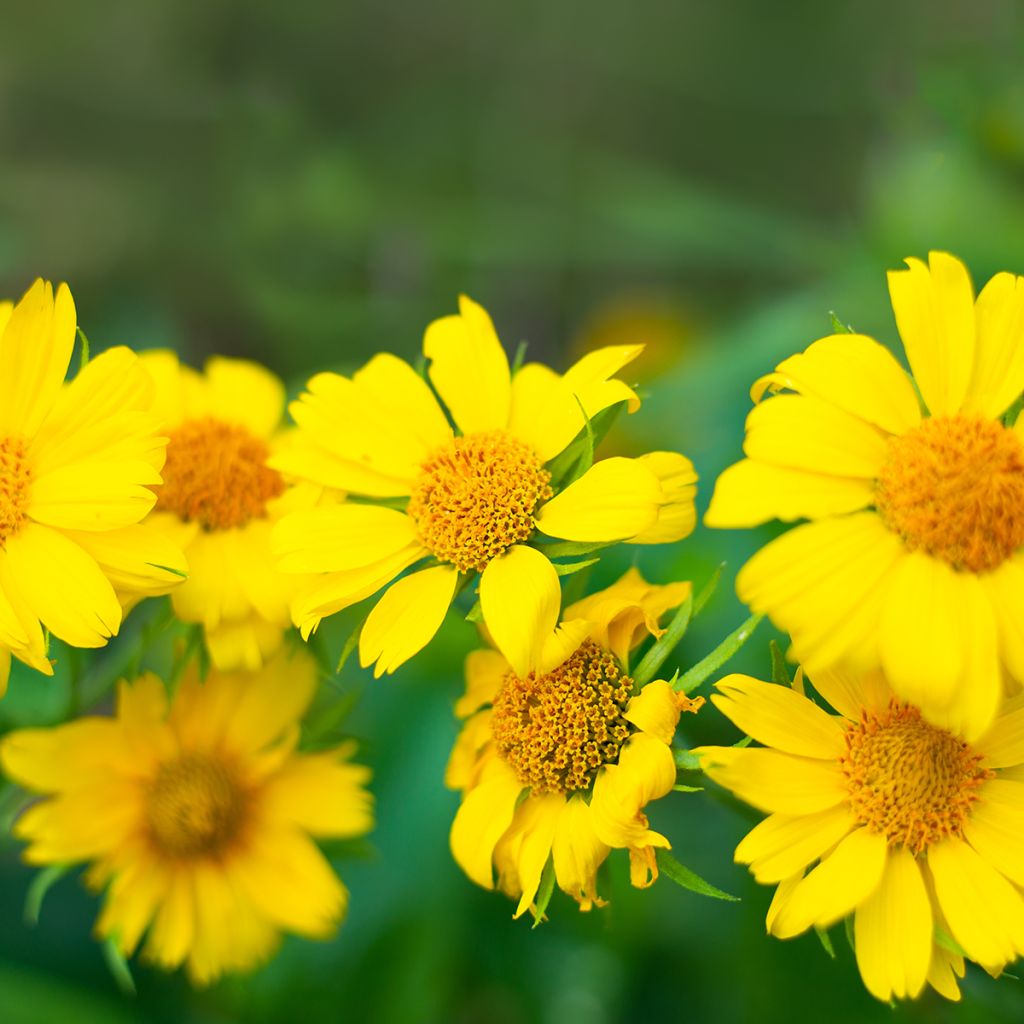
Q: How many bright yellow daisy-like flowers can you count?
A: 7